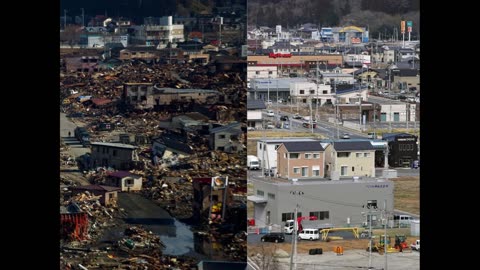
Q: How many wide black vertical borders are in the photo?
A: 2